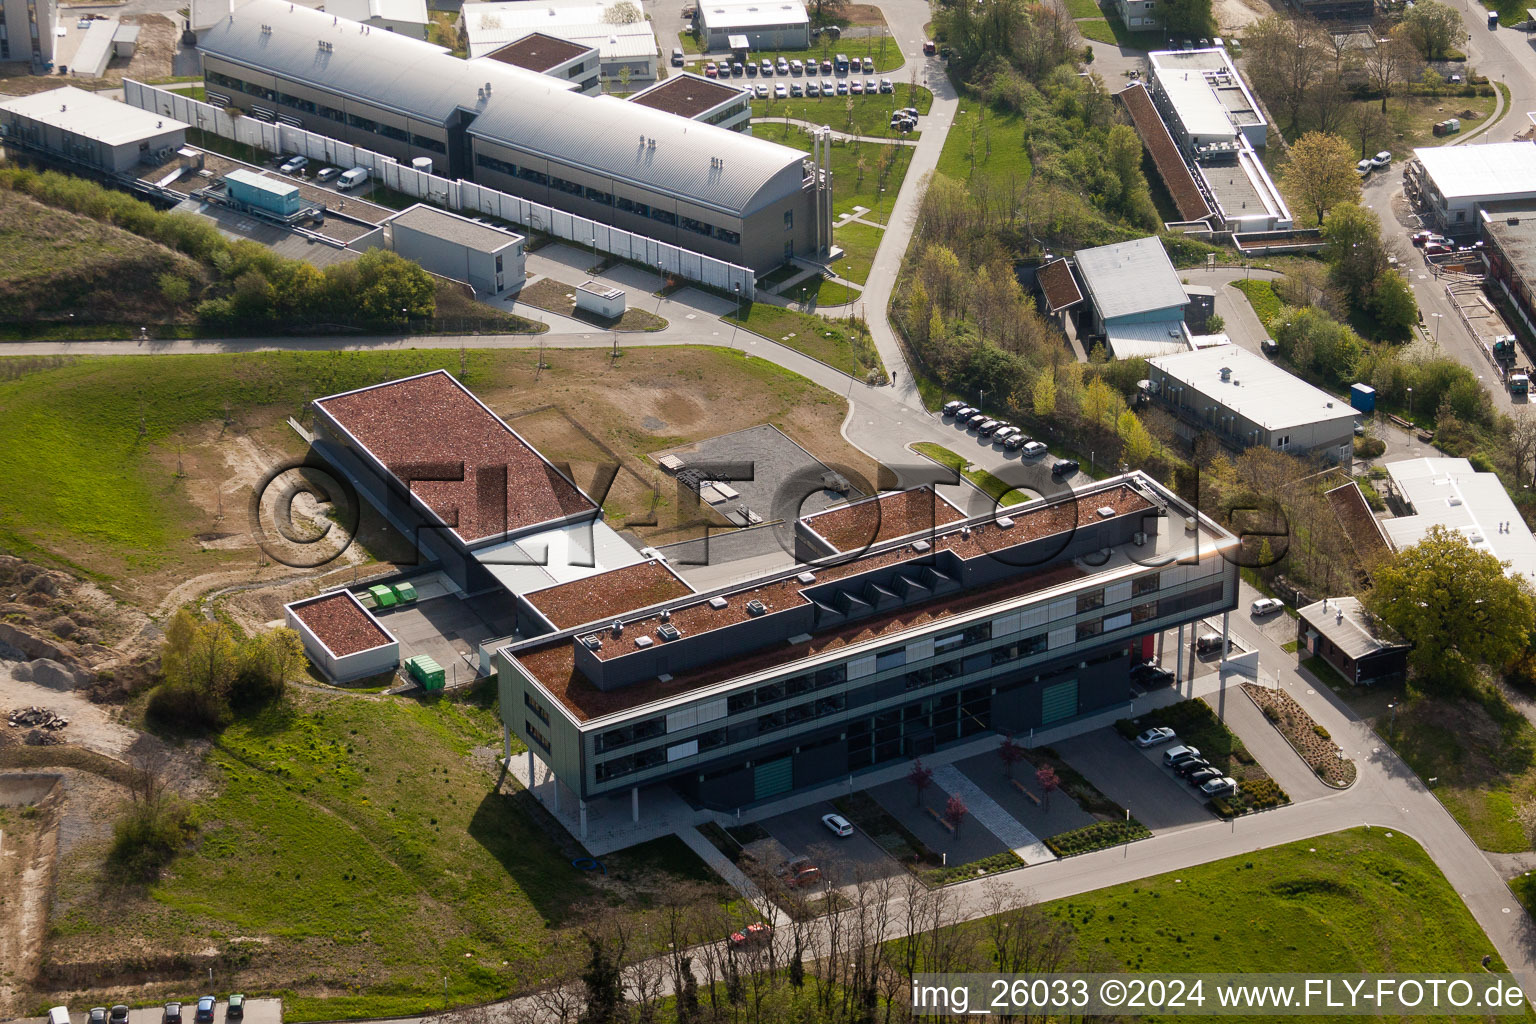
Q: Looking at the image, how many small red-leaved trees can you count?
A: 4